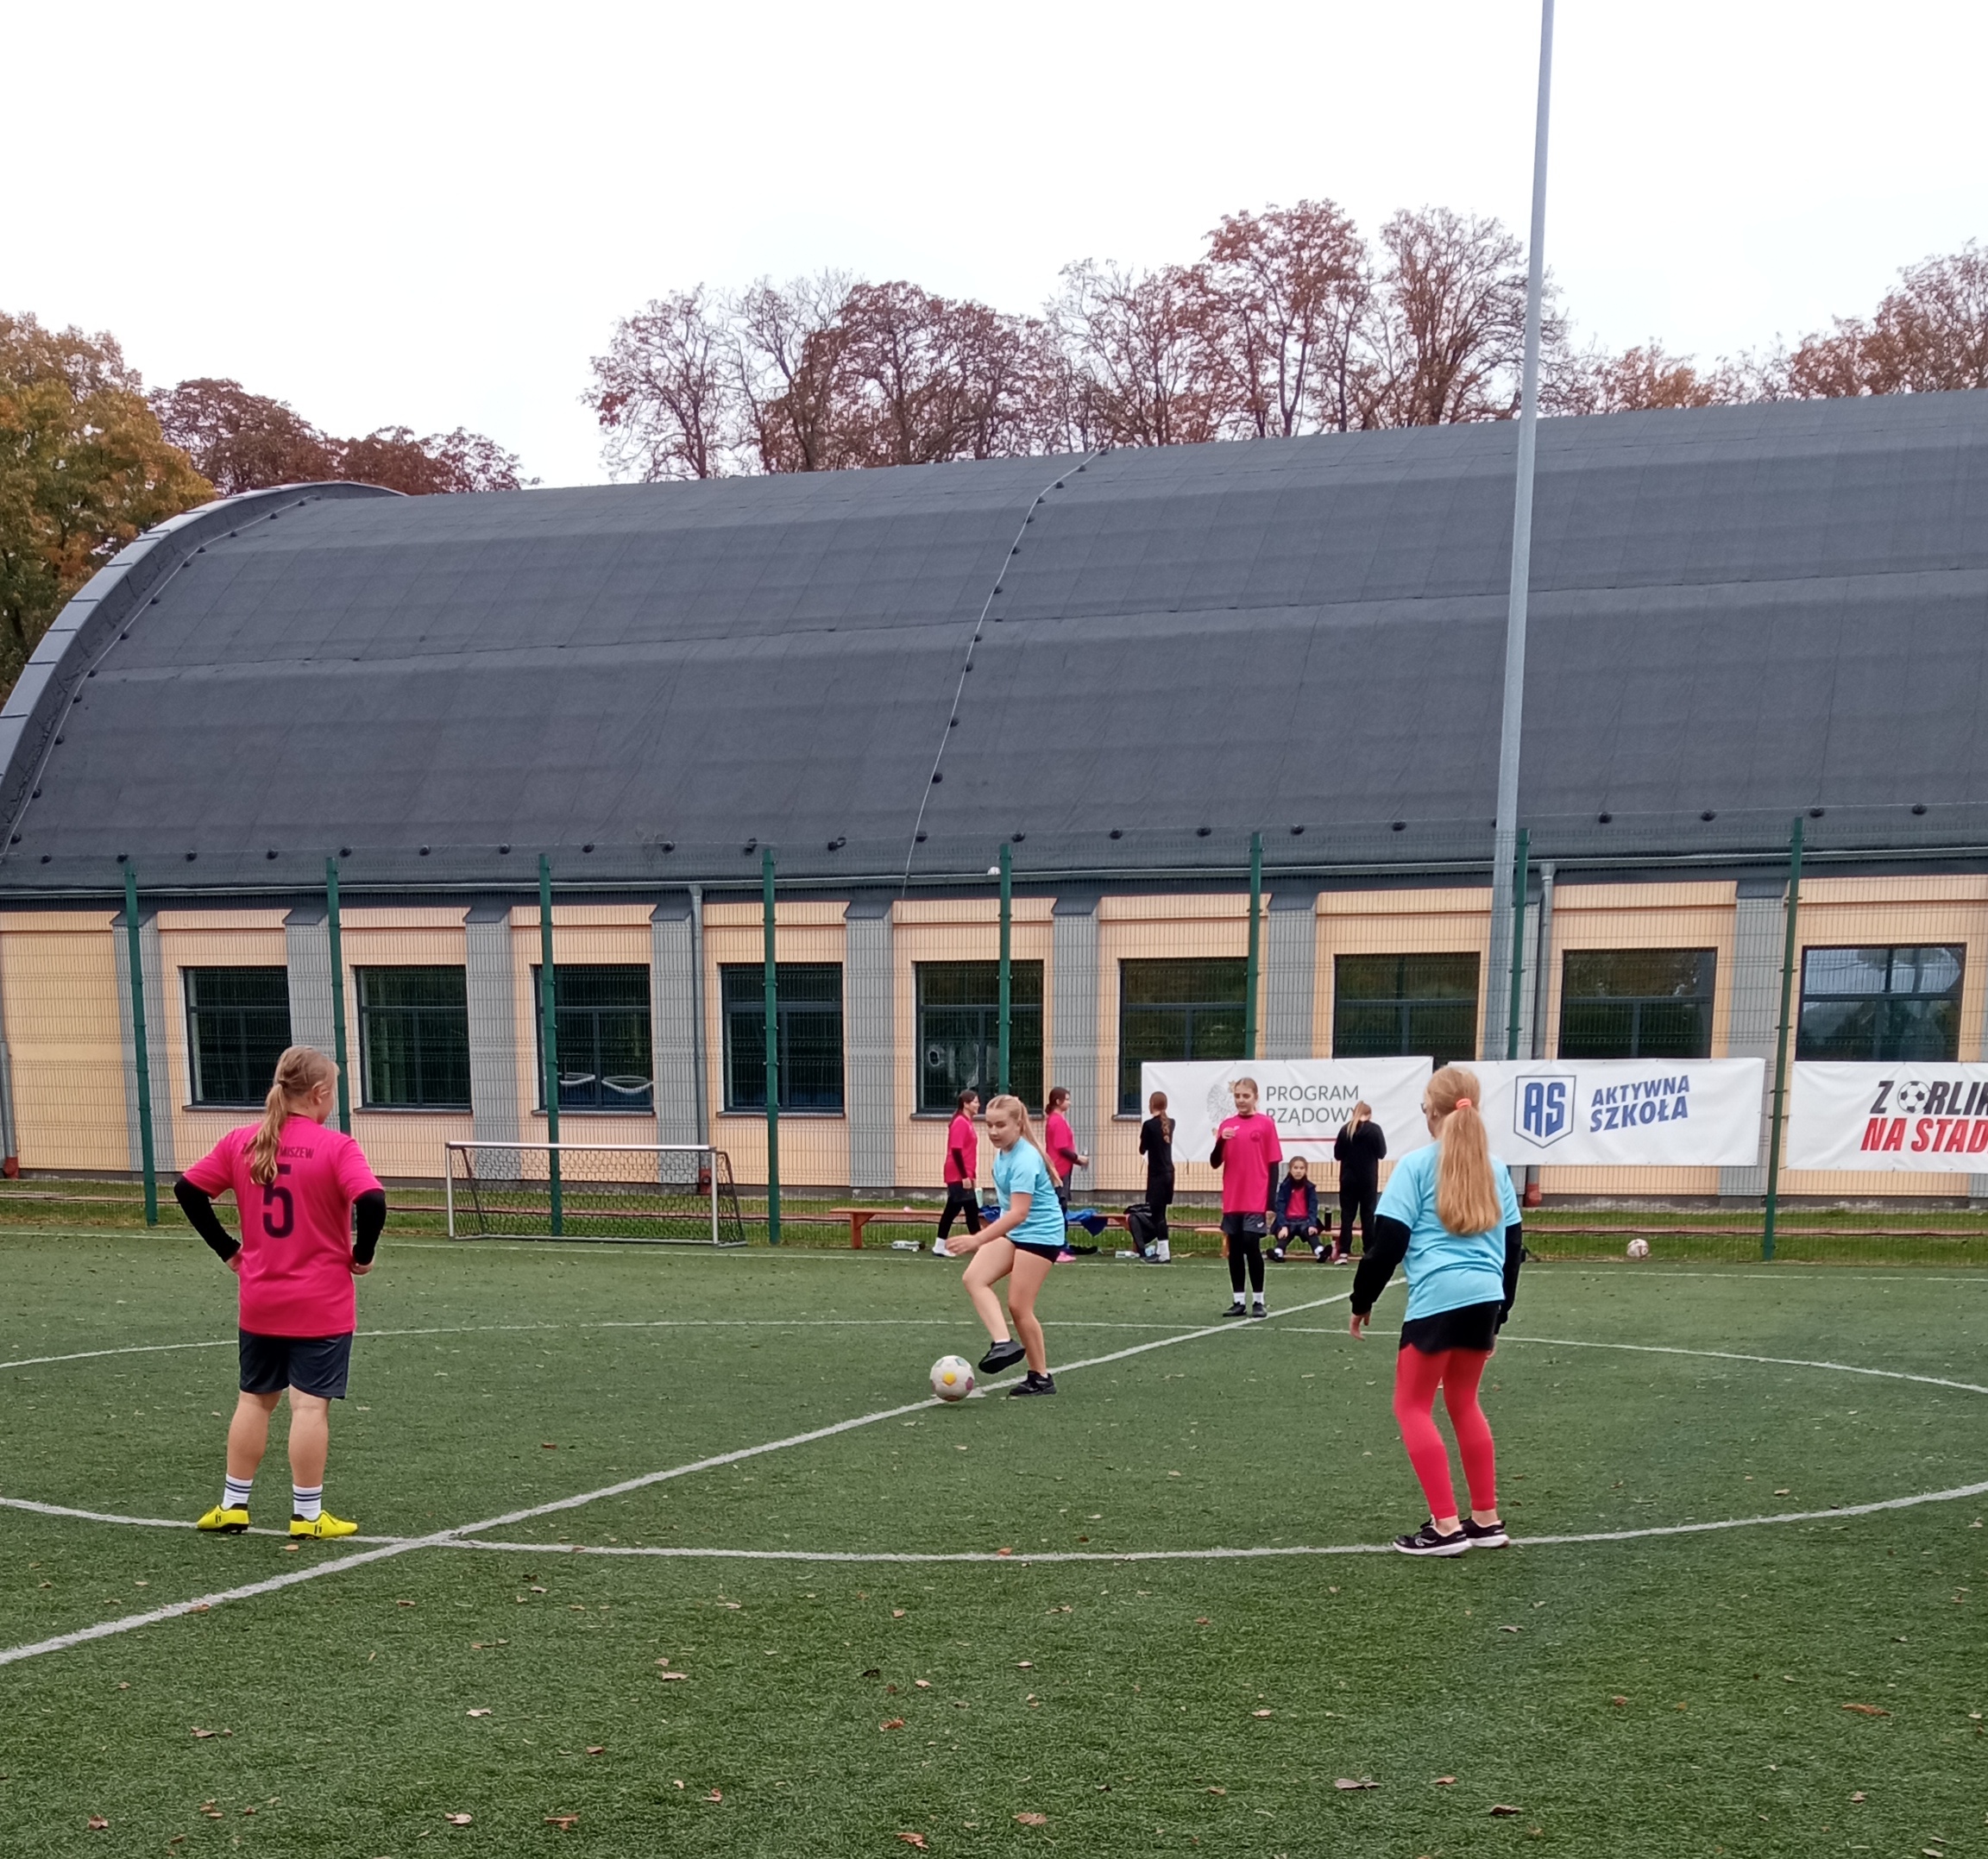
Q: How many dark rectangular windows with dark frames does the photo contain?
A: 9